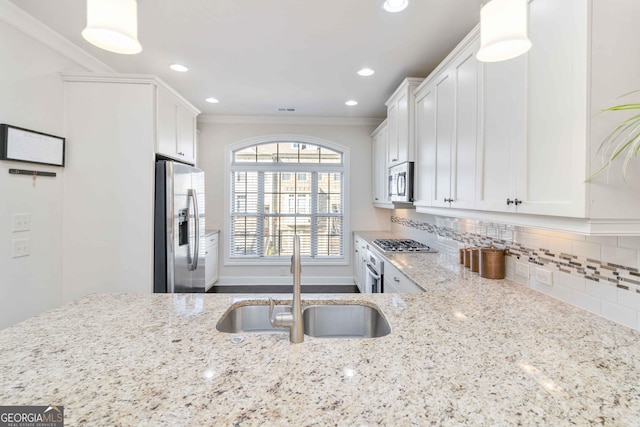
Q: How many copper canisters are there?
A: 4